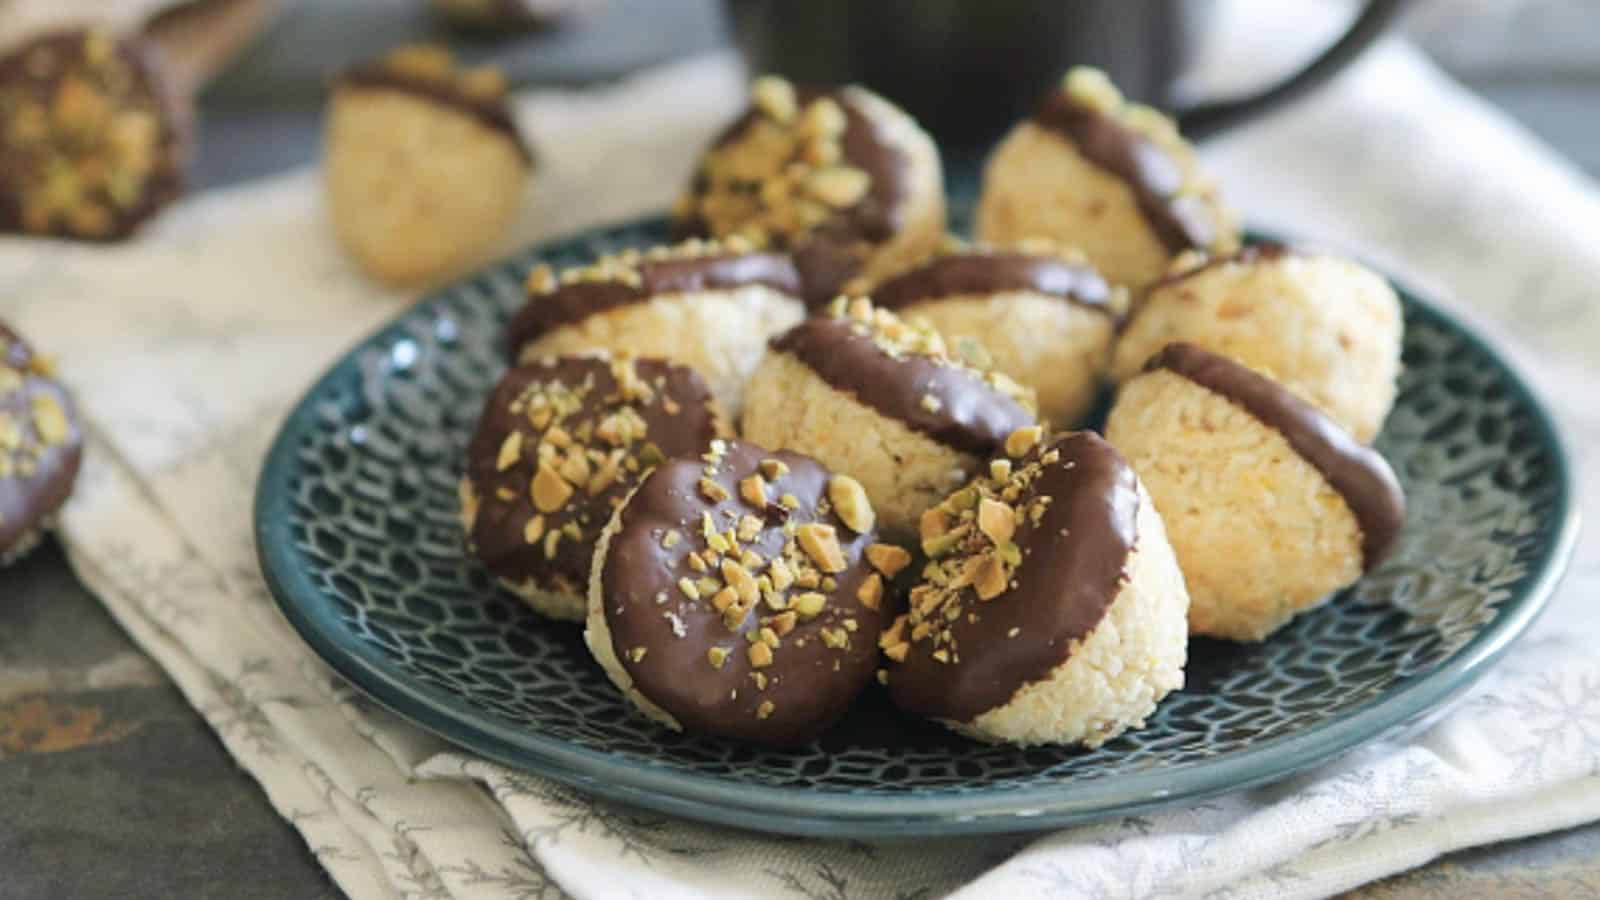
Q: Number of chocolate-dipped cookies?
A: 13